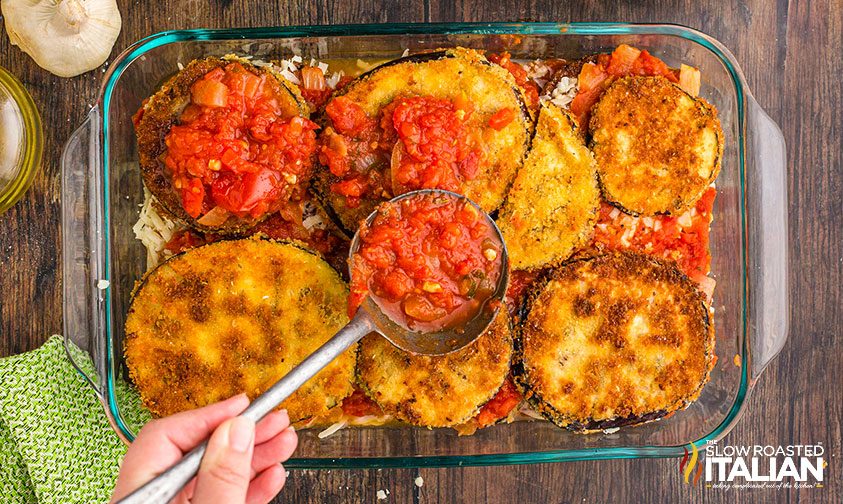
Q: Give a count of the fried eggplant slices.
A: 7